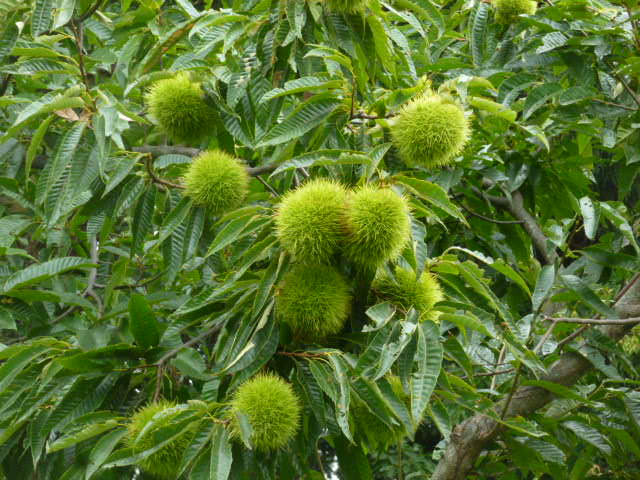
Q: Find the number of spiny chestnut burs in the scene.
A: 12